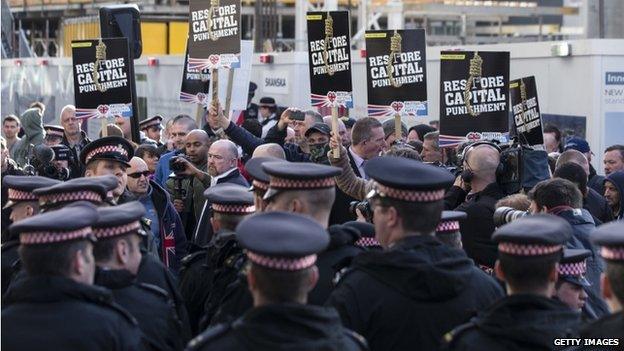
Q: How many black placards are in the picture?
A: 7